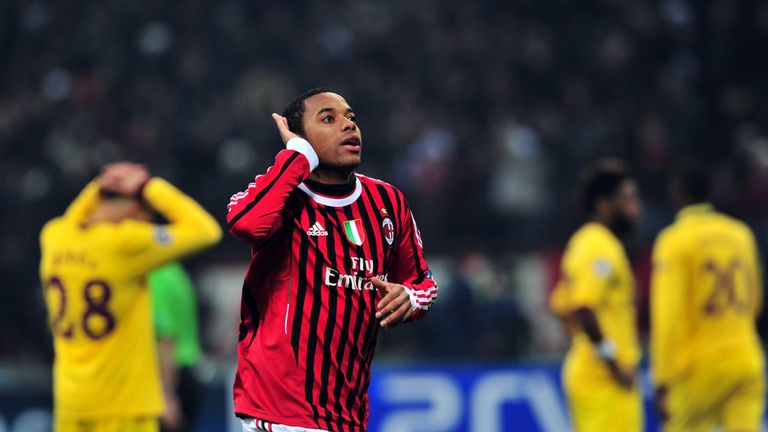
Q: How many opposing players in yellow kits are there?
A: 3